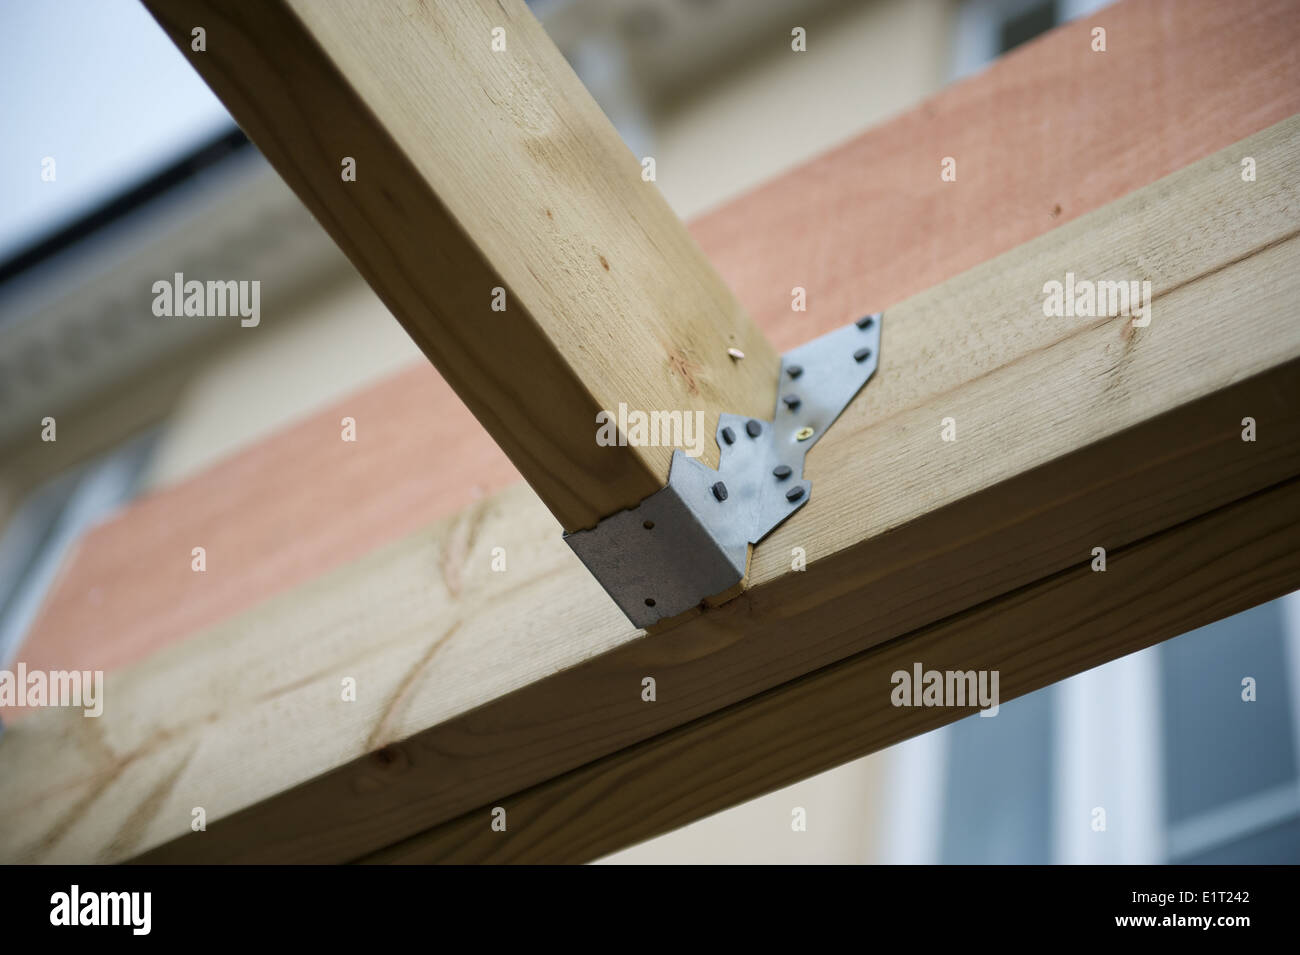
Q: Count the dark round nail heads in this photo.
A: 9